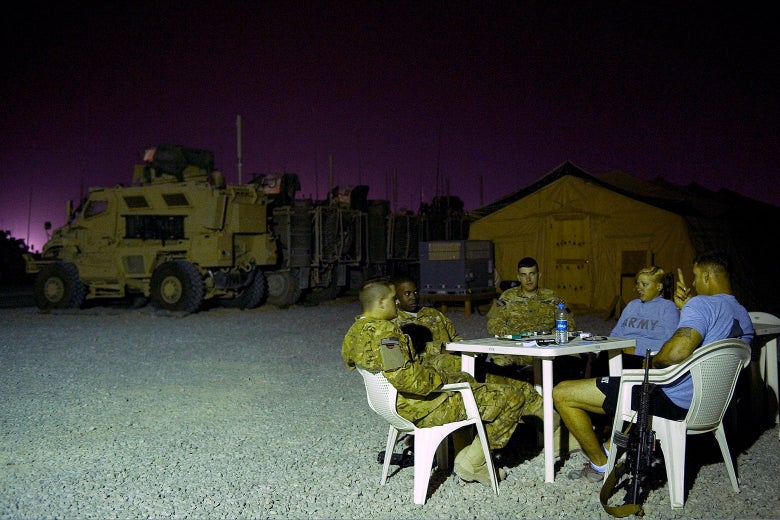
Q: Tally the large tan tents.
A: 1